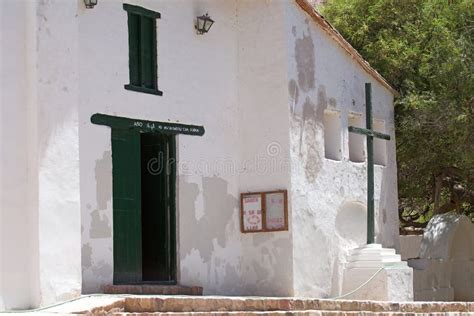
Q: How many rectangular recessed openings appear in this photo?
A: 3